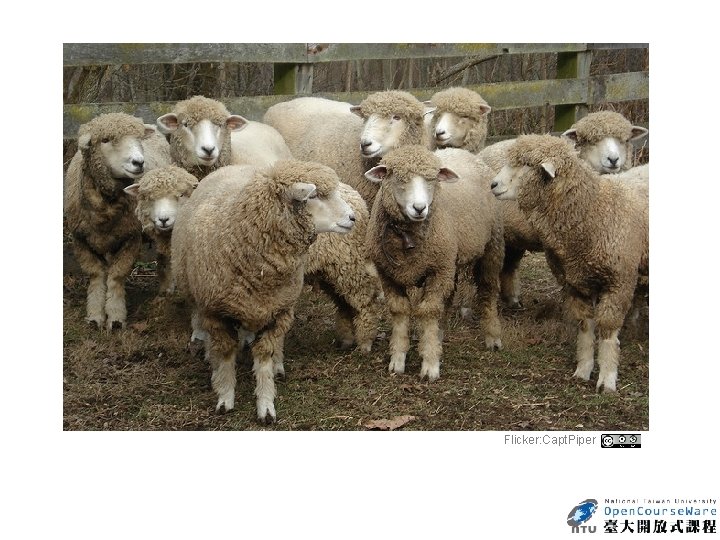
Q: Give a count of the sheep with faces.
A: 9